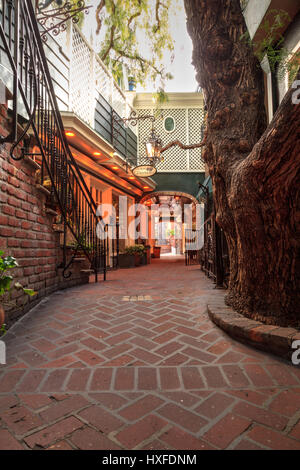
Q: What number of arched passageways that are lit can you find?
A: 1